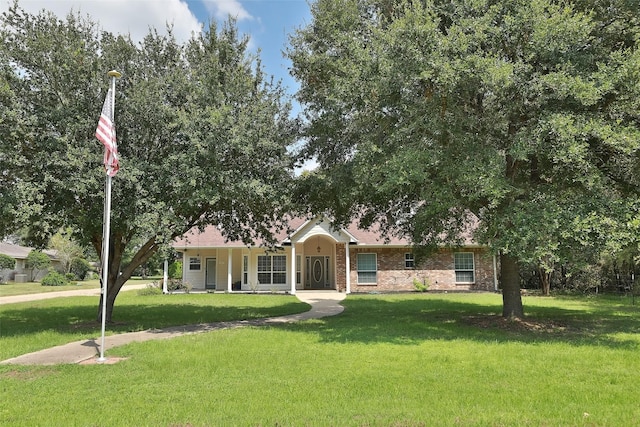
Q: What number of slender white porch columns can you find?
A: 4